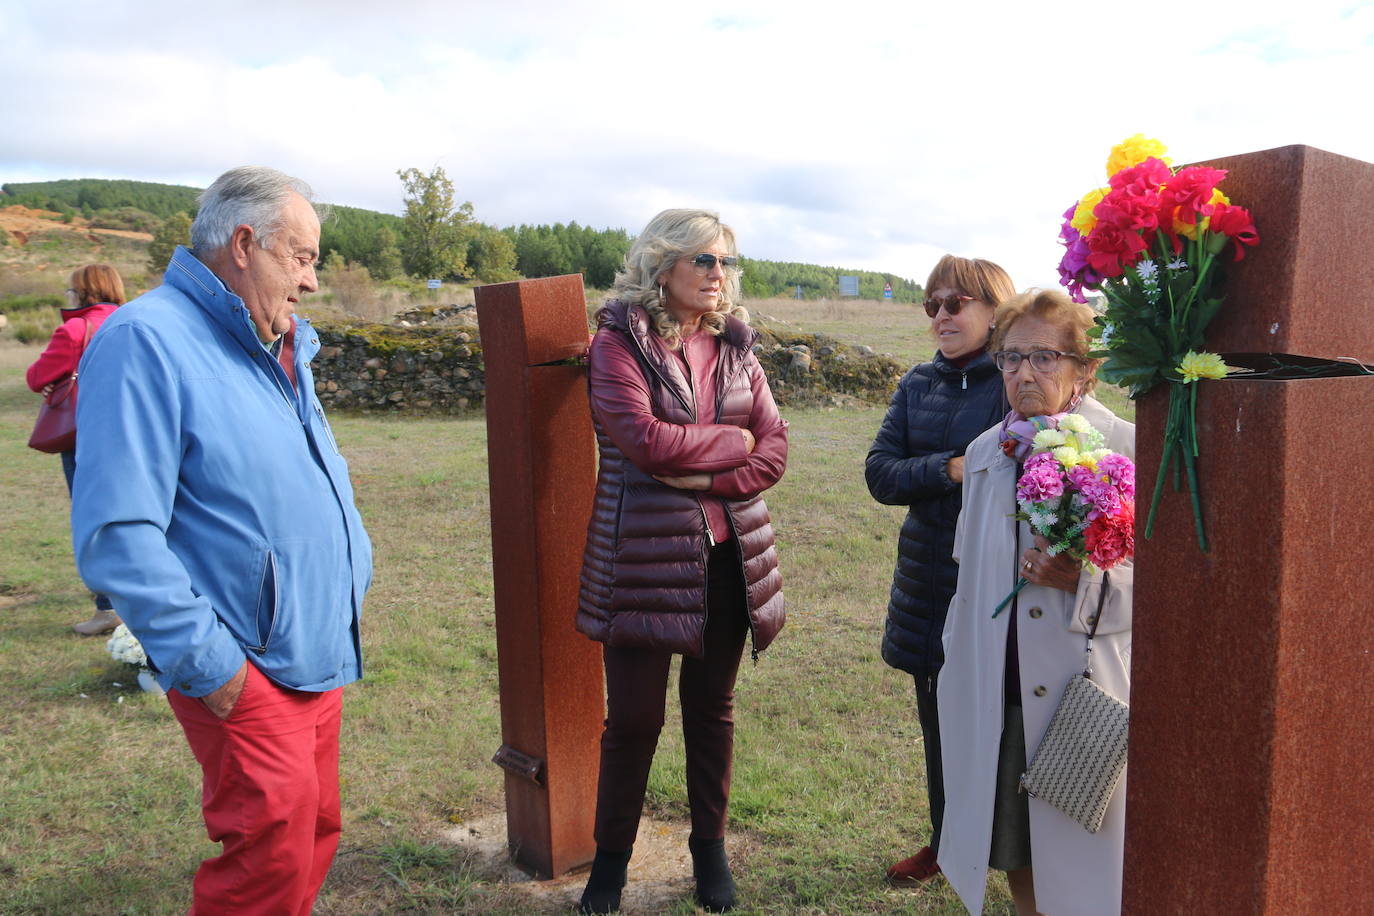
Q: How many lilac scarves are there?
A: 1